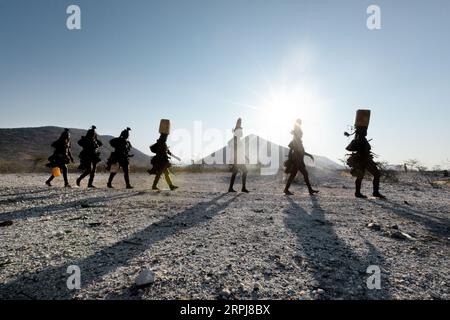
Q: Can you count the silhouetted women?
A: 7